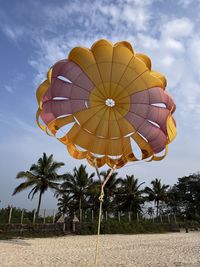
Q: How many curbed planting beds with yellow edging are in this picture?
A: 0